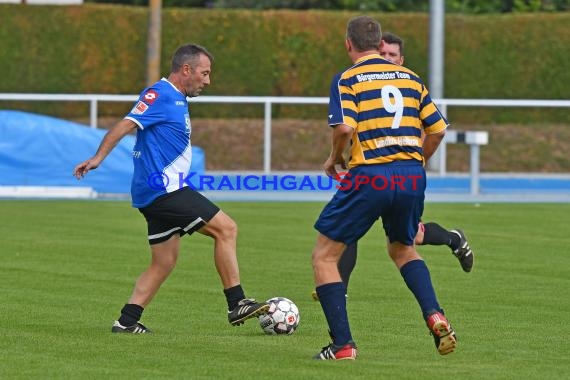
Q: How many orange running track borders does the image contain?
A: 0